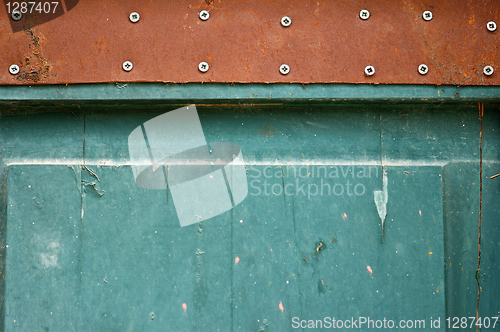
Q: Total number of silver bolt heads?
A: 14